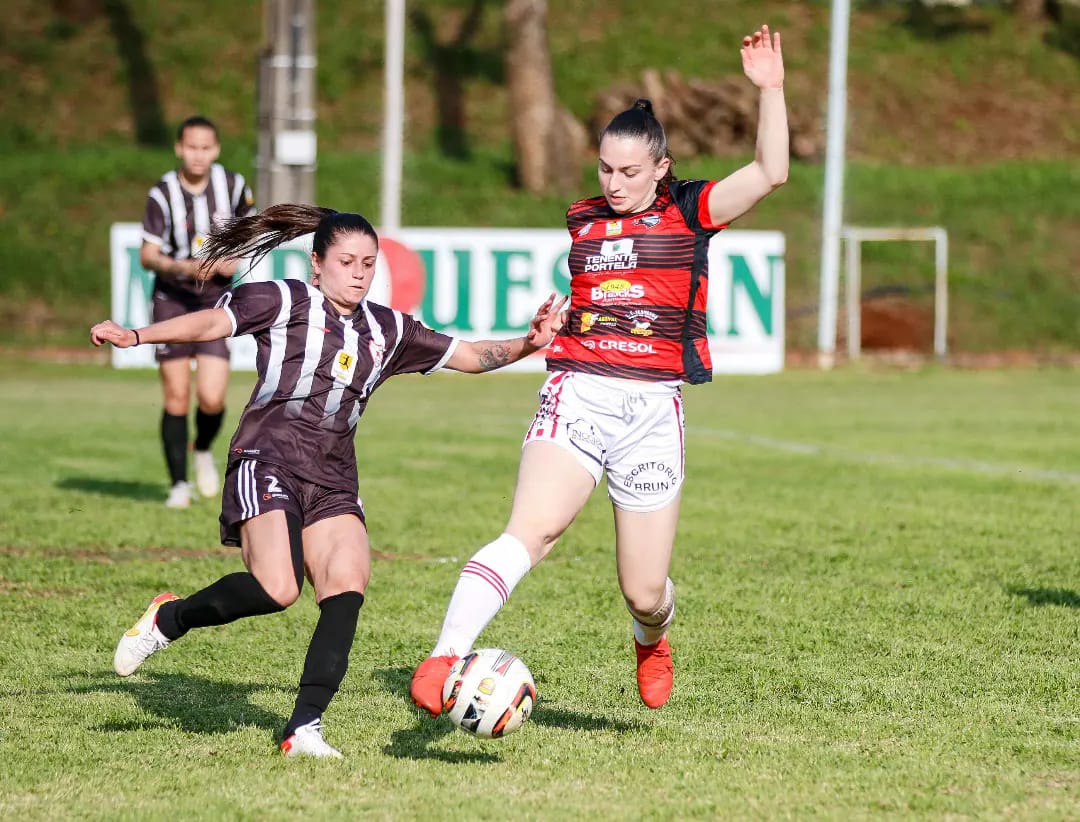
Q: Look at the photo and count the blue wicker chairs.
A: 0